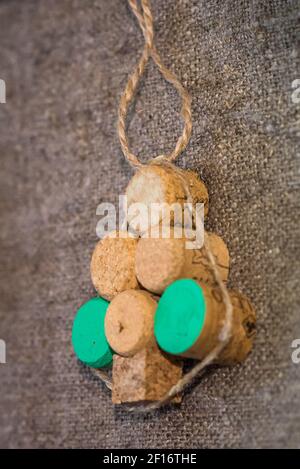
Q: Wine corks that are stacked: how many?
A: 7